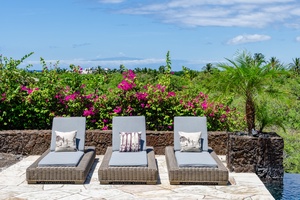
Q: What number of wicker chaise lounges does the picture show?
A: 3